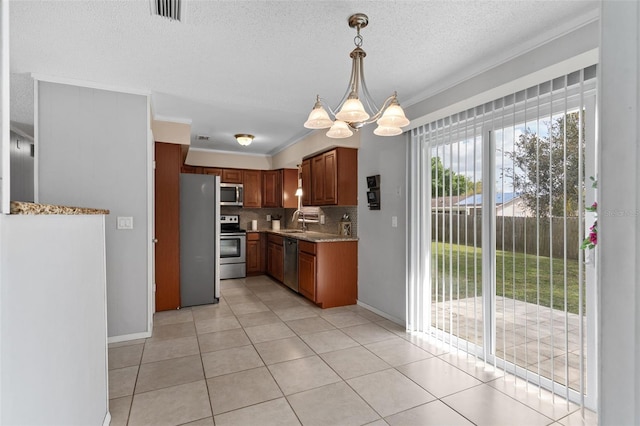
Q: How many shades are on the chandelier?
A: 5